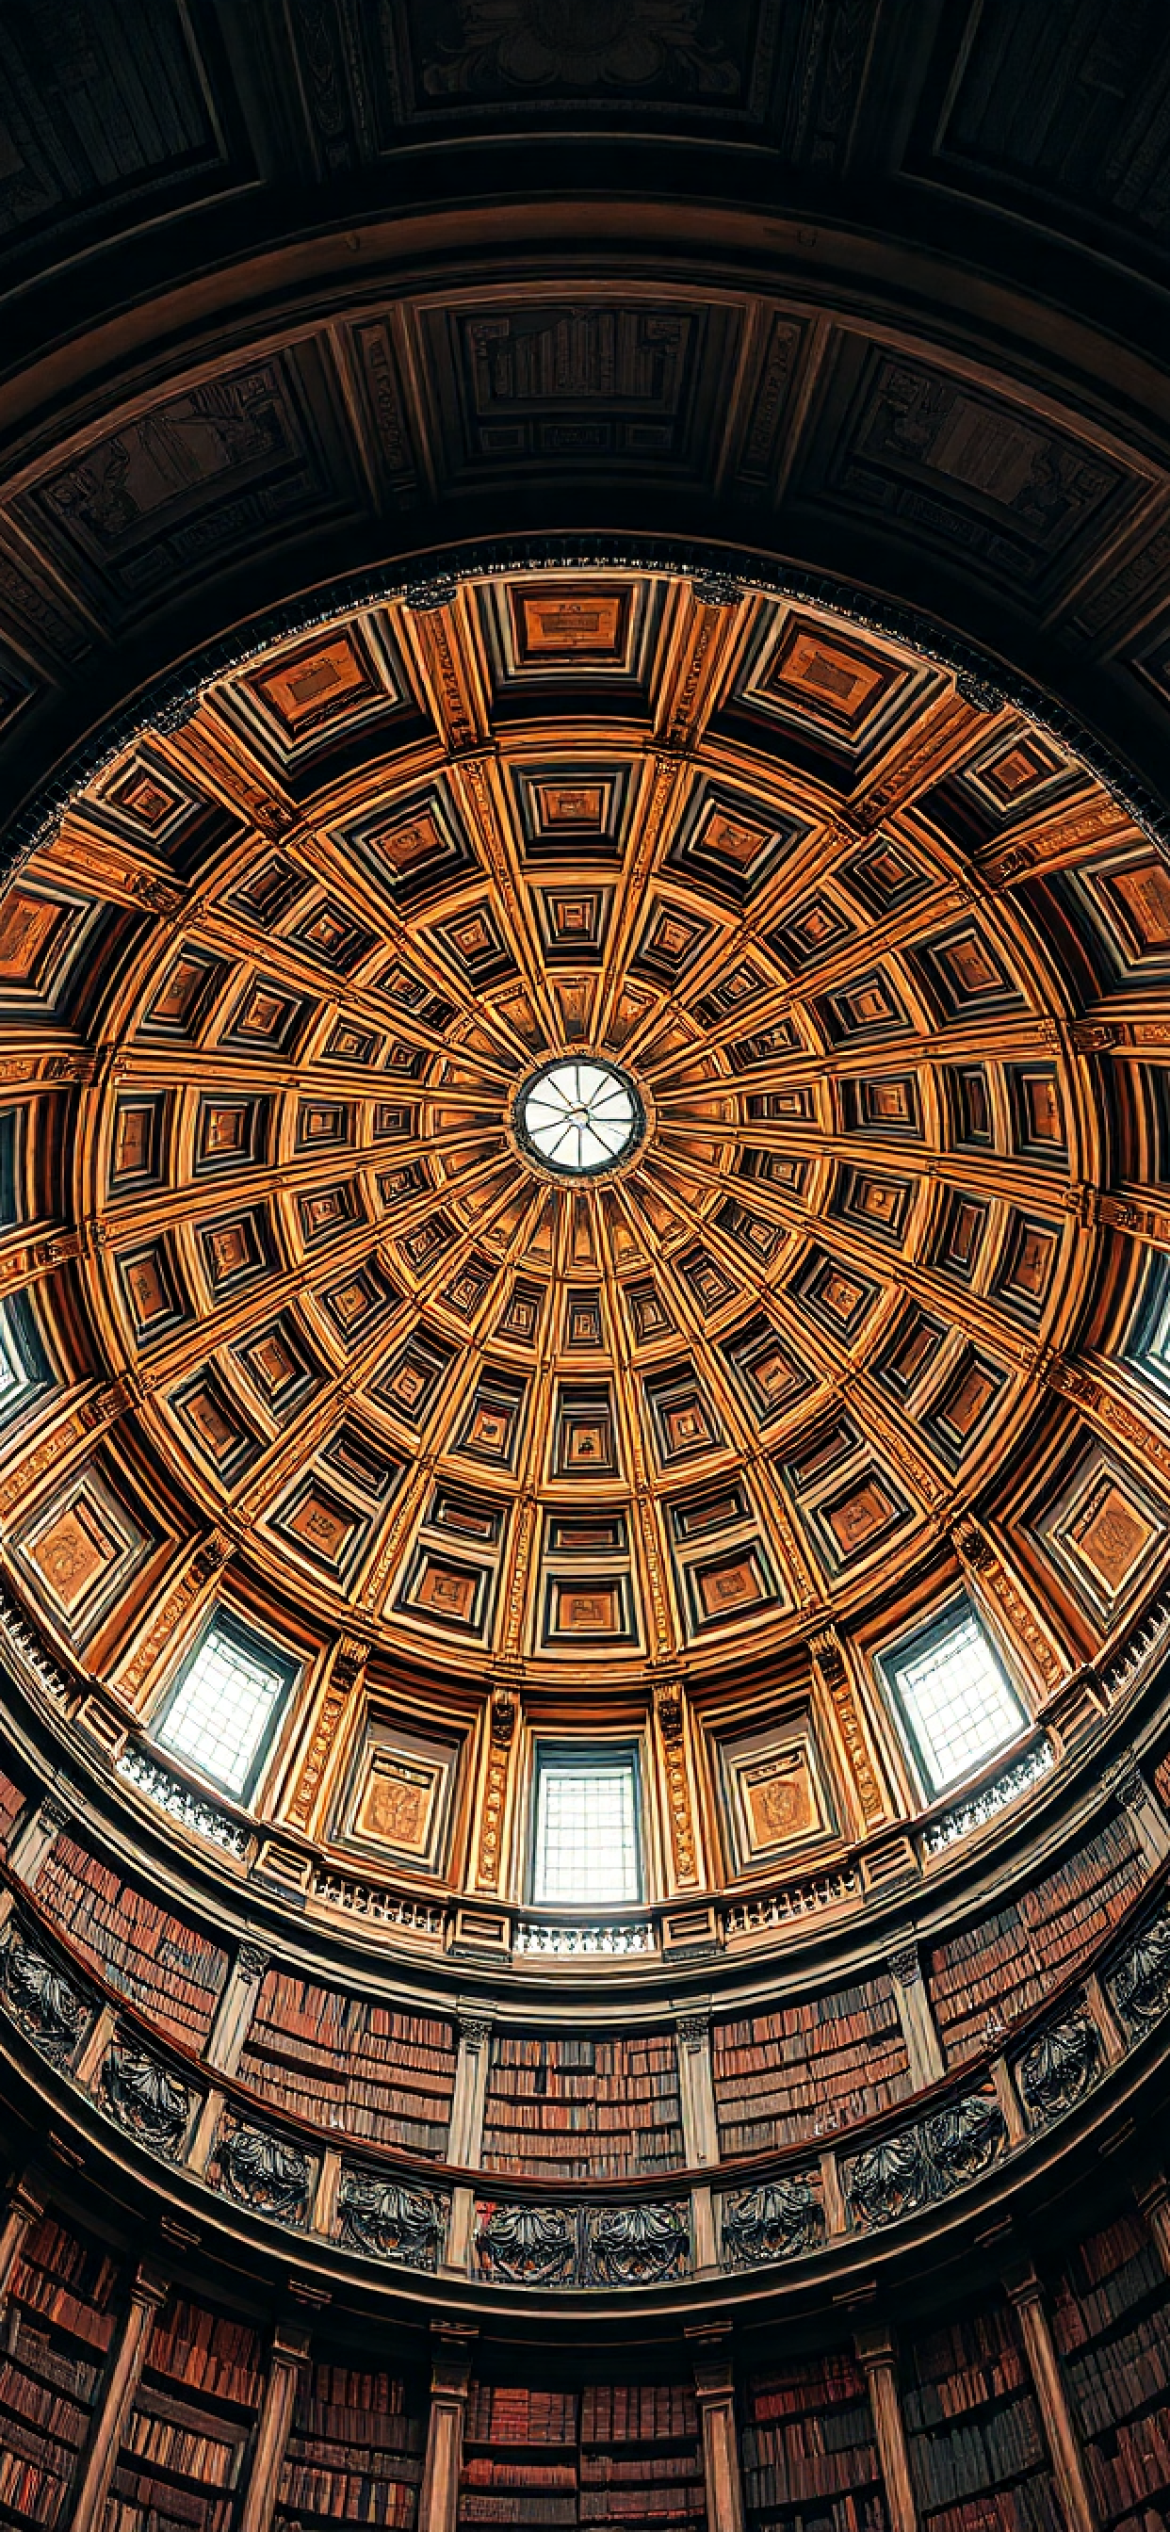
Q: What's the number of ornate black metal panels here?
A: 11